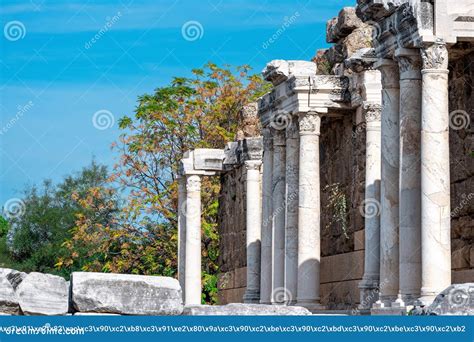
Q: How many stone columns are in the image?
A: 11